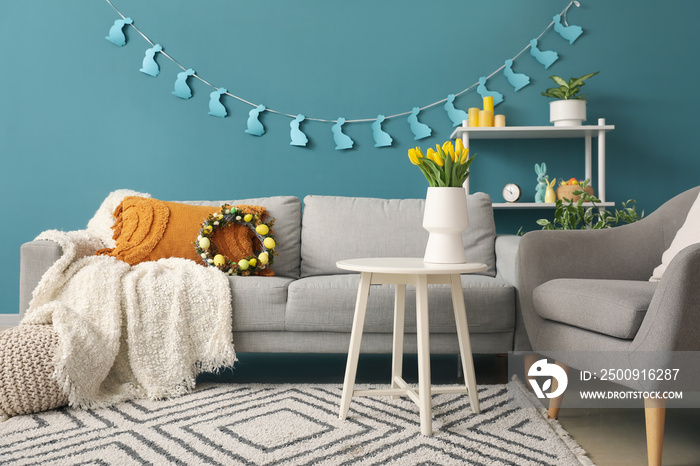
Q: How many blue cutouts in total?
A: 14